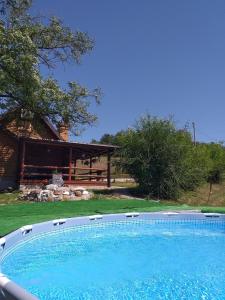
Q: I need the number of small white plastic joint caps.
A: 8